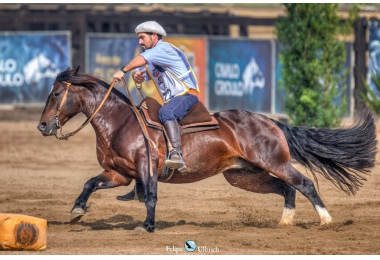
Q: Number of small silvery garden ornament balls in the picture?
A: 0